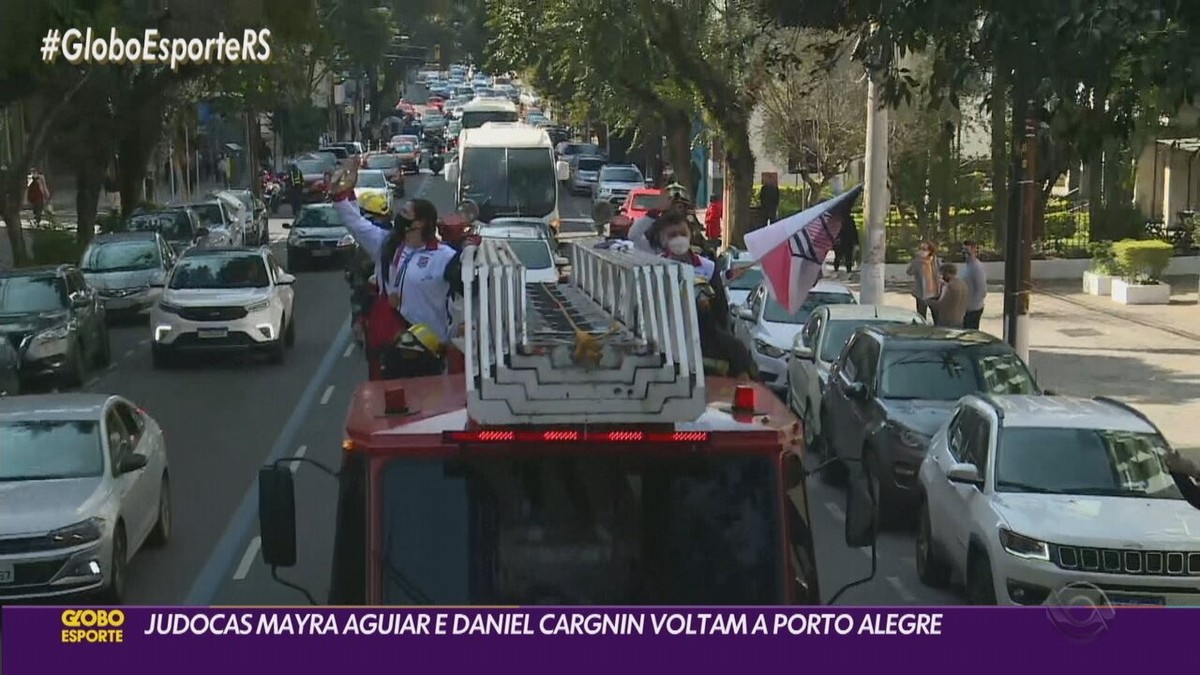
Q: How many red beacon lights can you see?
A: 2